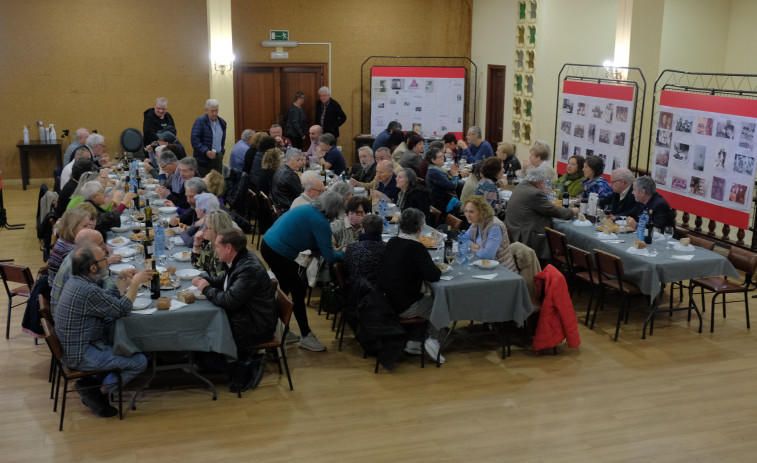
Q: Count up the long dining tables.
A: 3